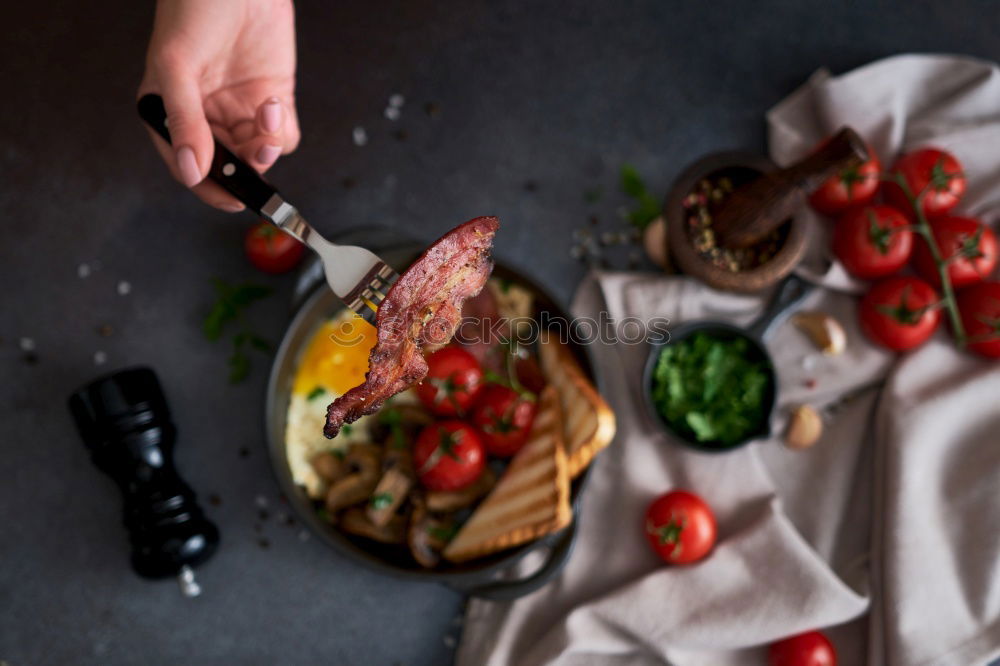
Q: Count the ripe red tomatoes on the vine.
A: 6